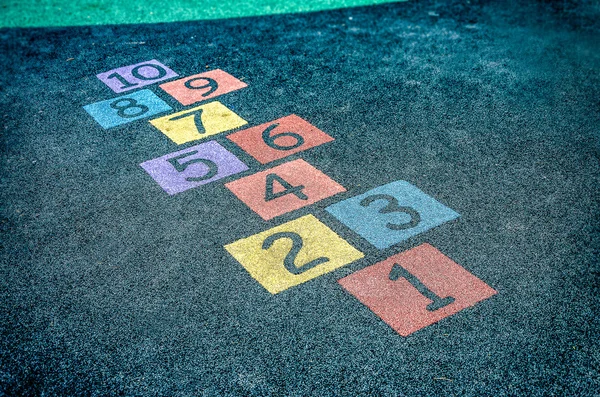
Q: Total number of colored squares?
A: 10